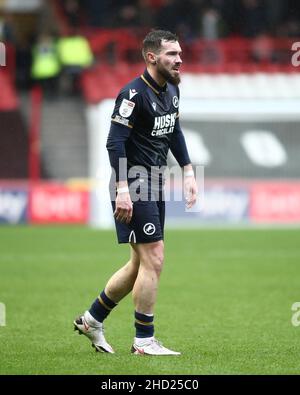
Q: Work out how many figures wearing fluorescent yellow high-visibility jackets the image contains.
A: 2